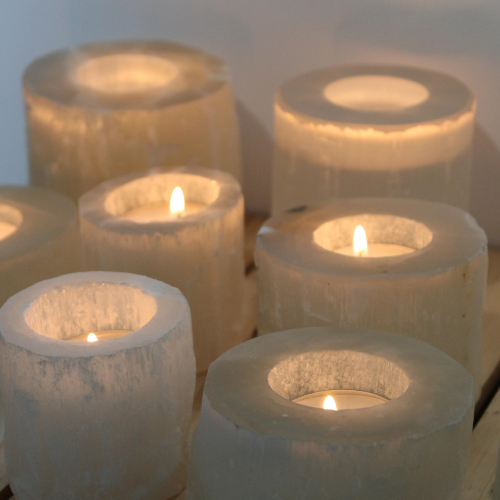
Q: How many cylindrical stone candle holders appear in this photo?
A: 7